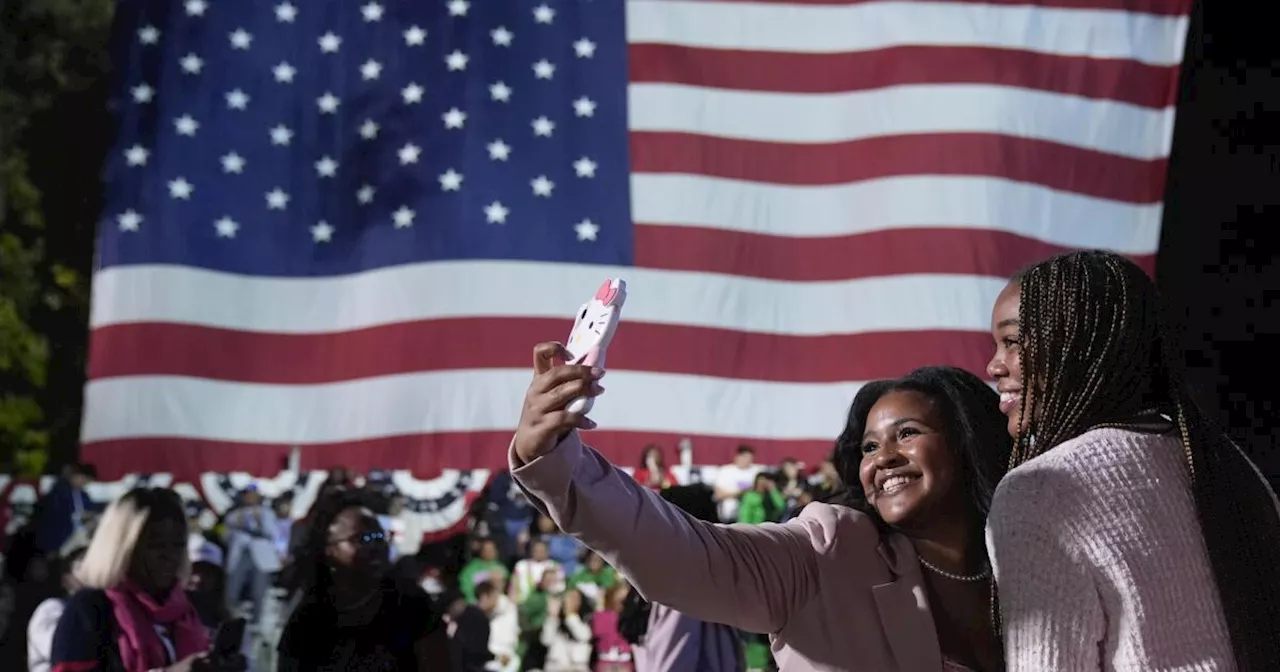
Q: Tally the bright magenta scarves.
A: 1